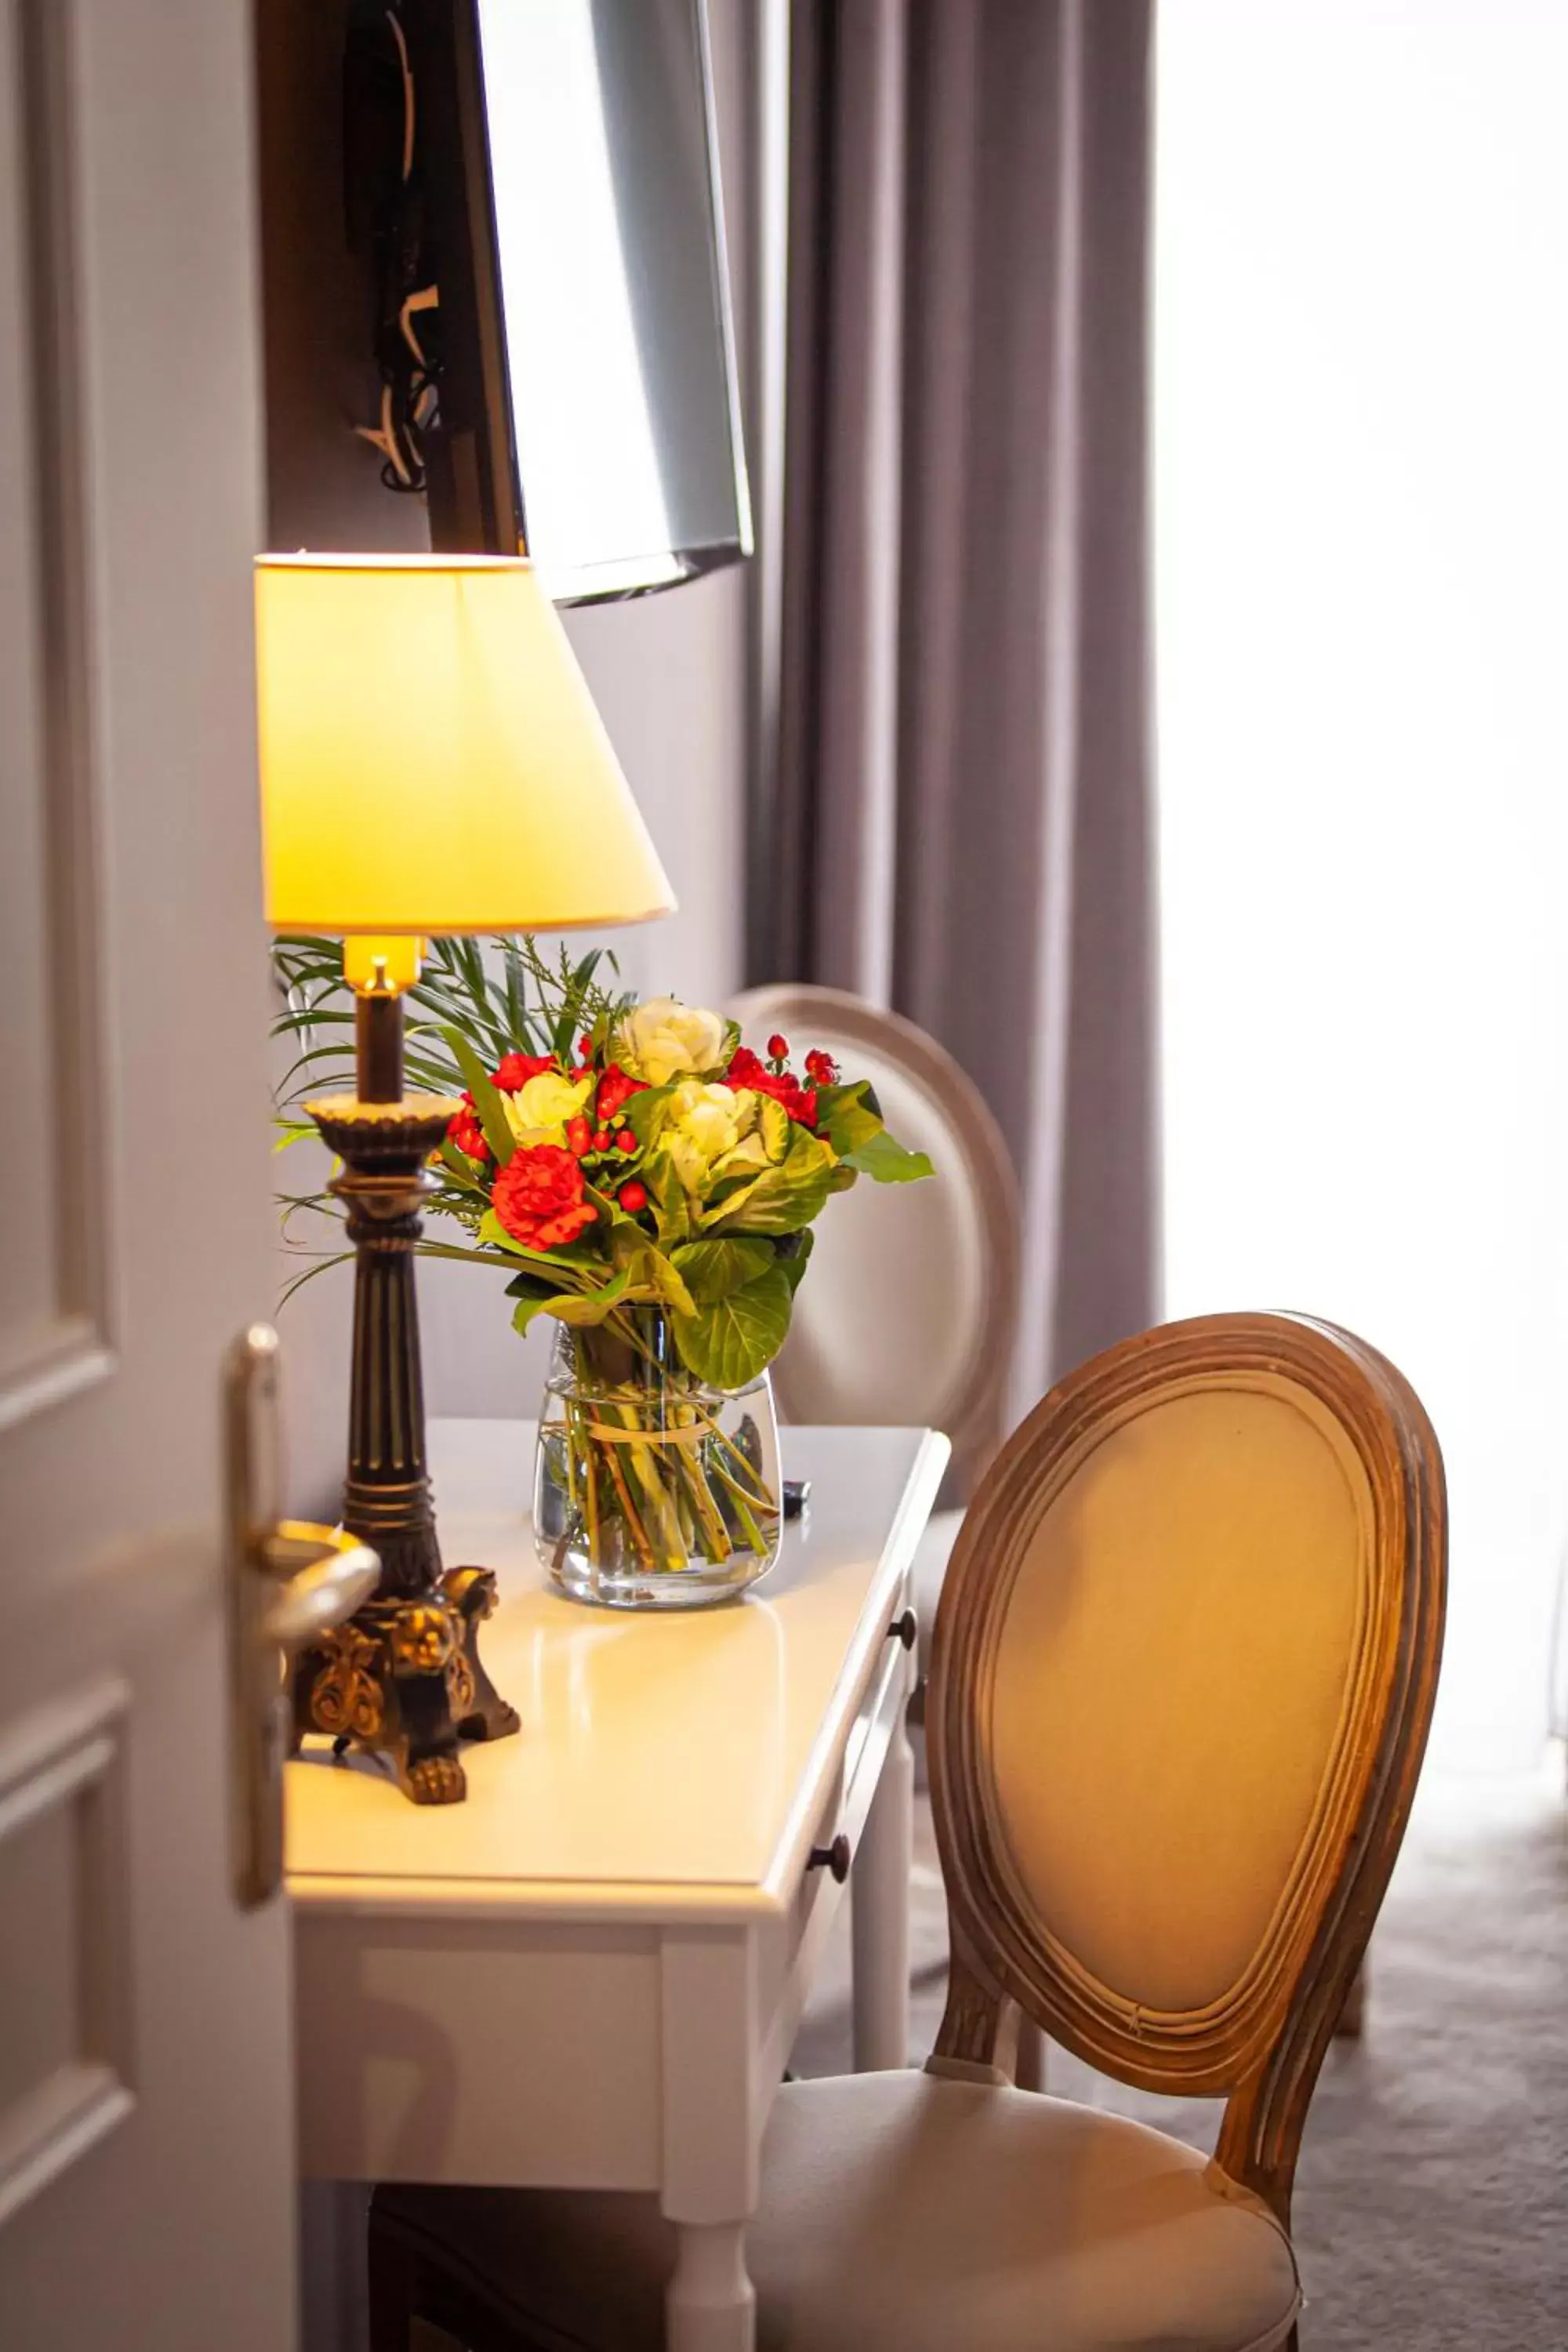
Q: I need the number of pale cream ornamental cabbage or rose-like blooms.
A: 3